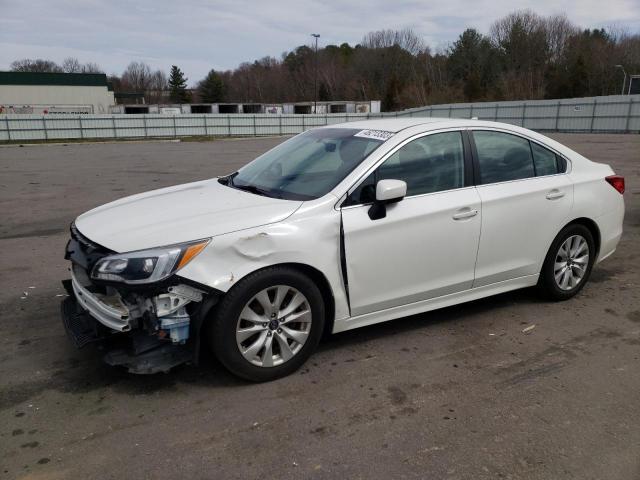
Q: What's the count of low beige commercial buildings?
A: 1